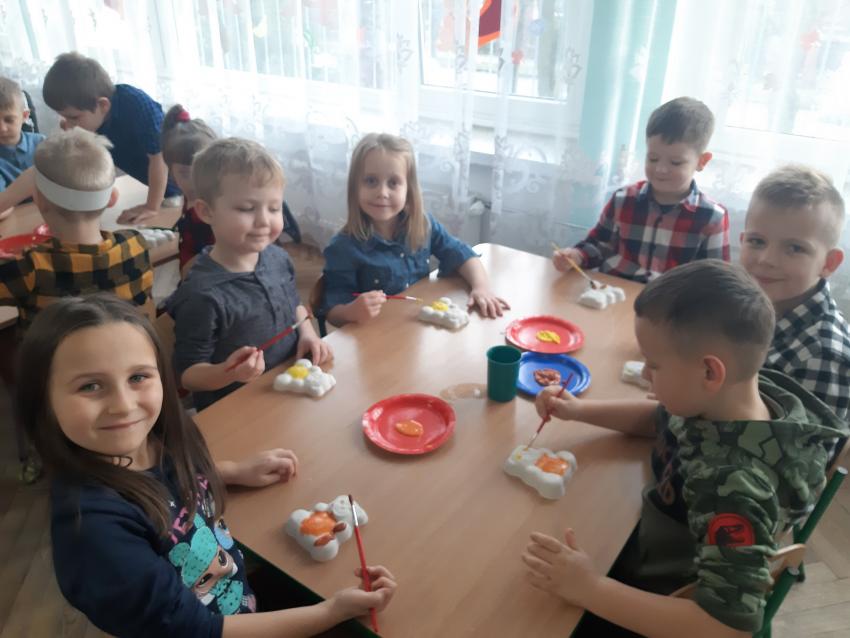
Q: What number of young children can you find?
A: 10